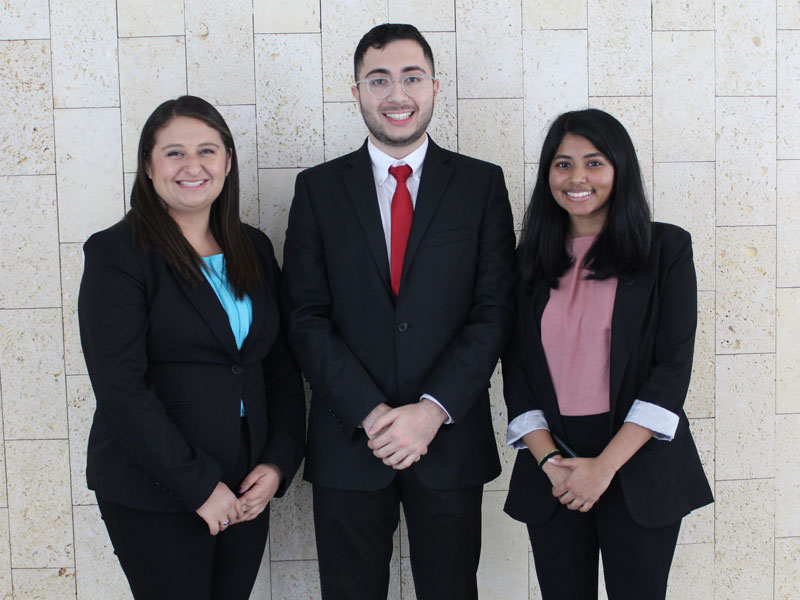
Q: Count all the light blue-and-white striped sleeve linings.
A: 2